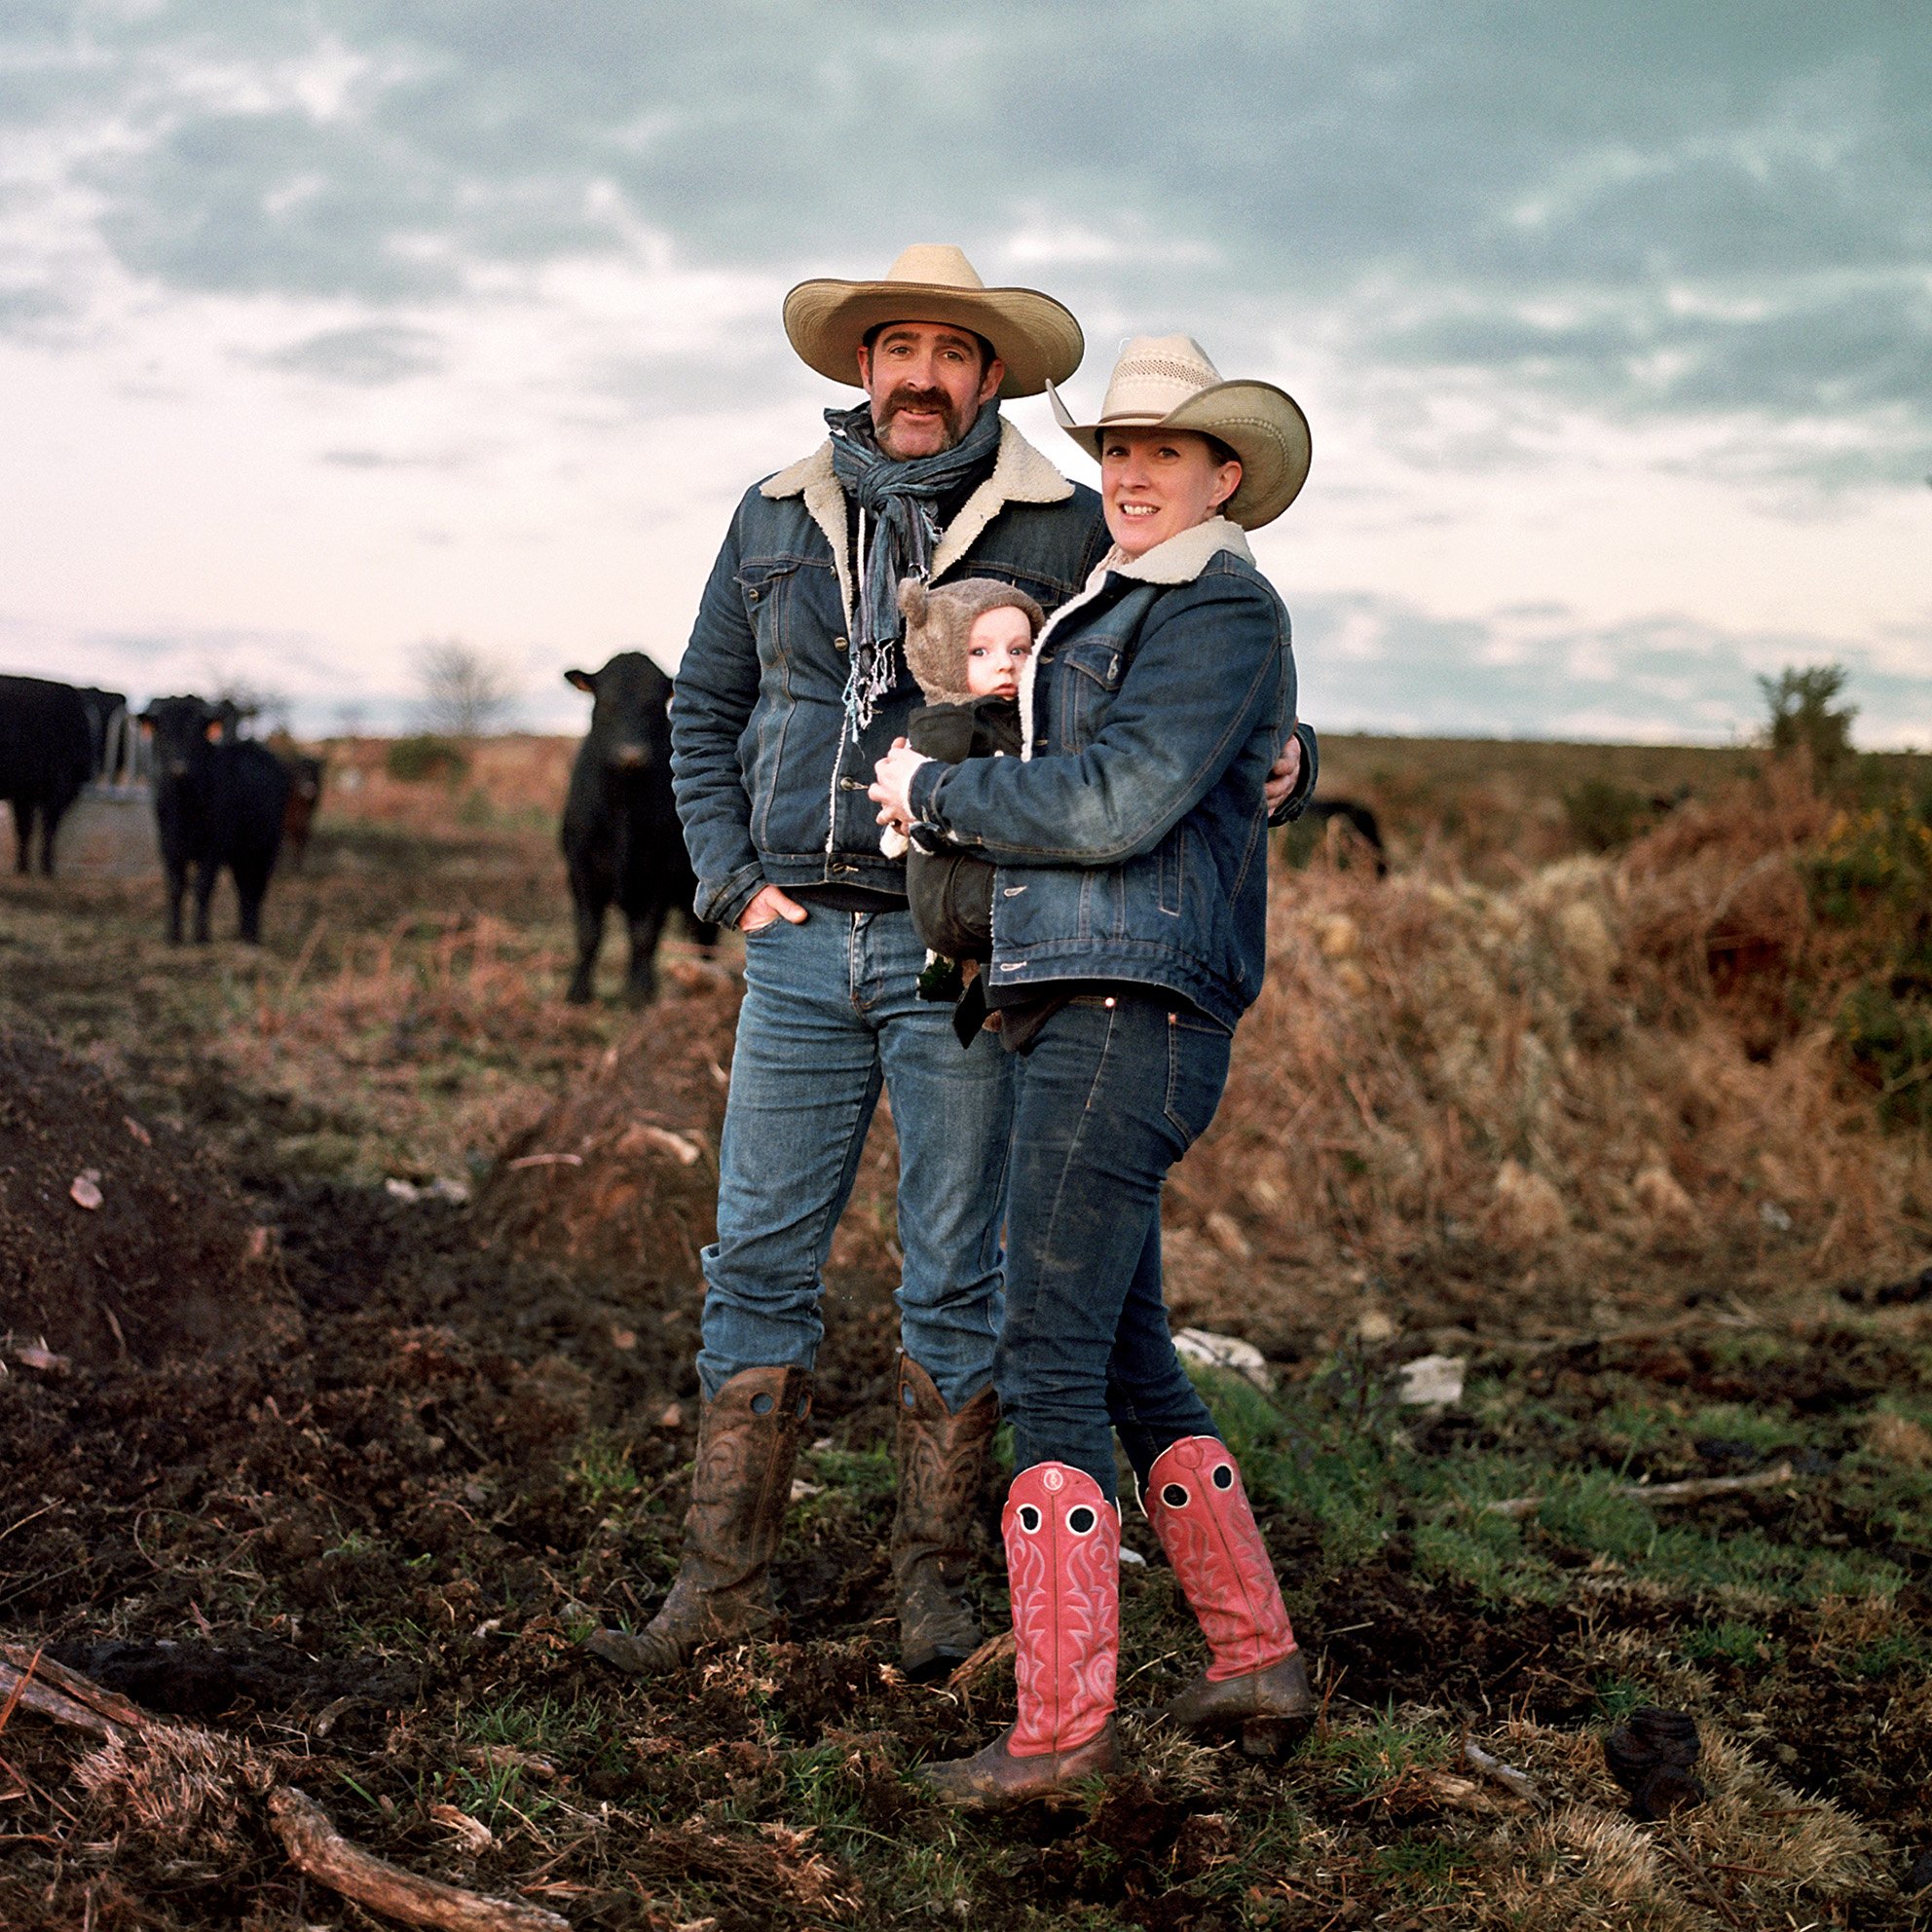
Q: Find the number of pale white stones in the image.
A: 2